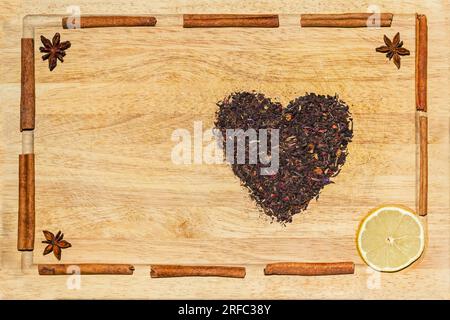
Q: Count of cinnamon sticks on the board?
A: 10